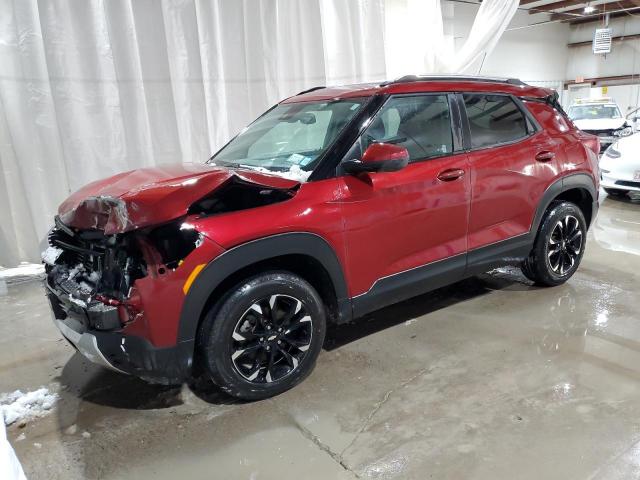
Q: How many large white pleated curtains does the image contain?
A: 1